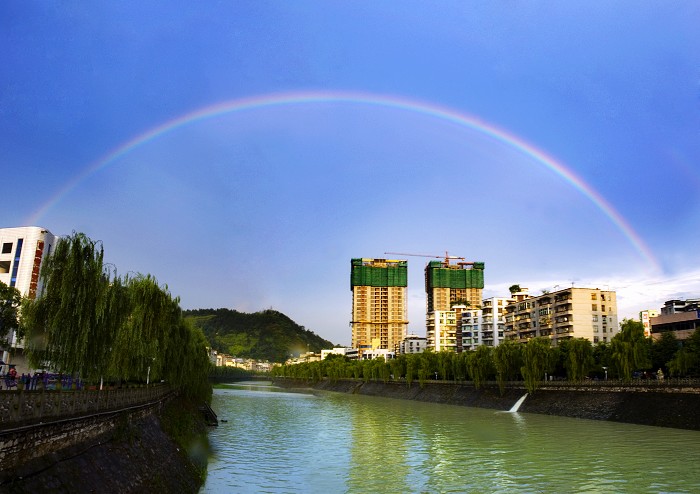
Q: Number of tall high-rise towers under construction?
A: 2